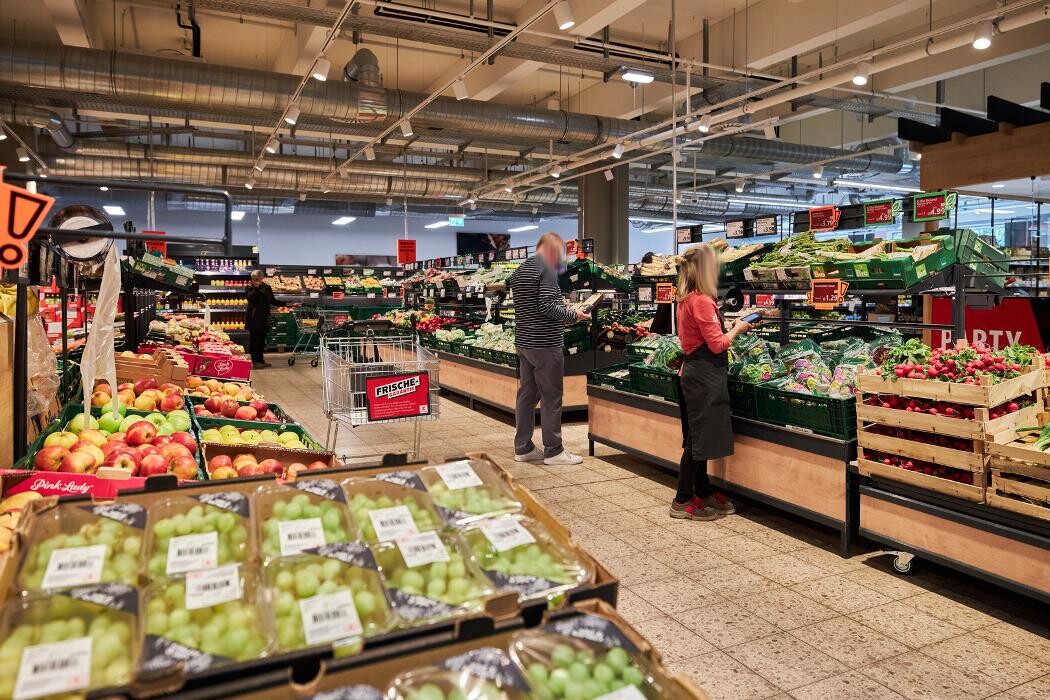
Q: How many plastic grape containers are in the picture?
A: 13